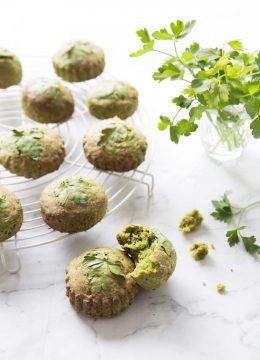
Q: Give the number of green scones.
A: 10